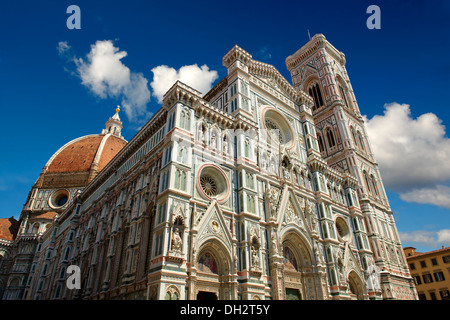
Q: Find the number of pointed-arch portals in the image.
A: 3